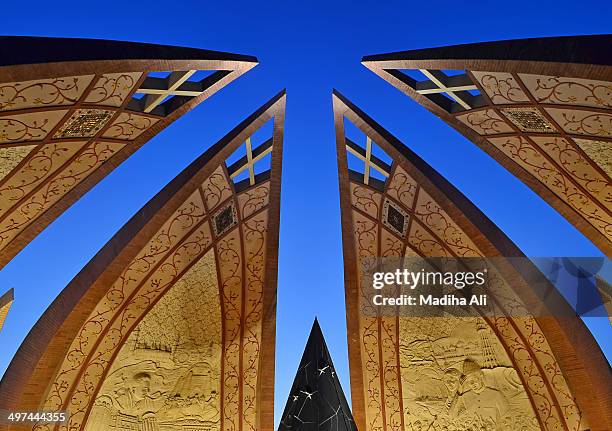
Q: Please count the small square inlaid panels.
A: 4